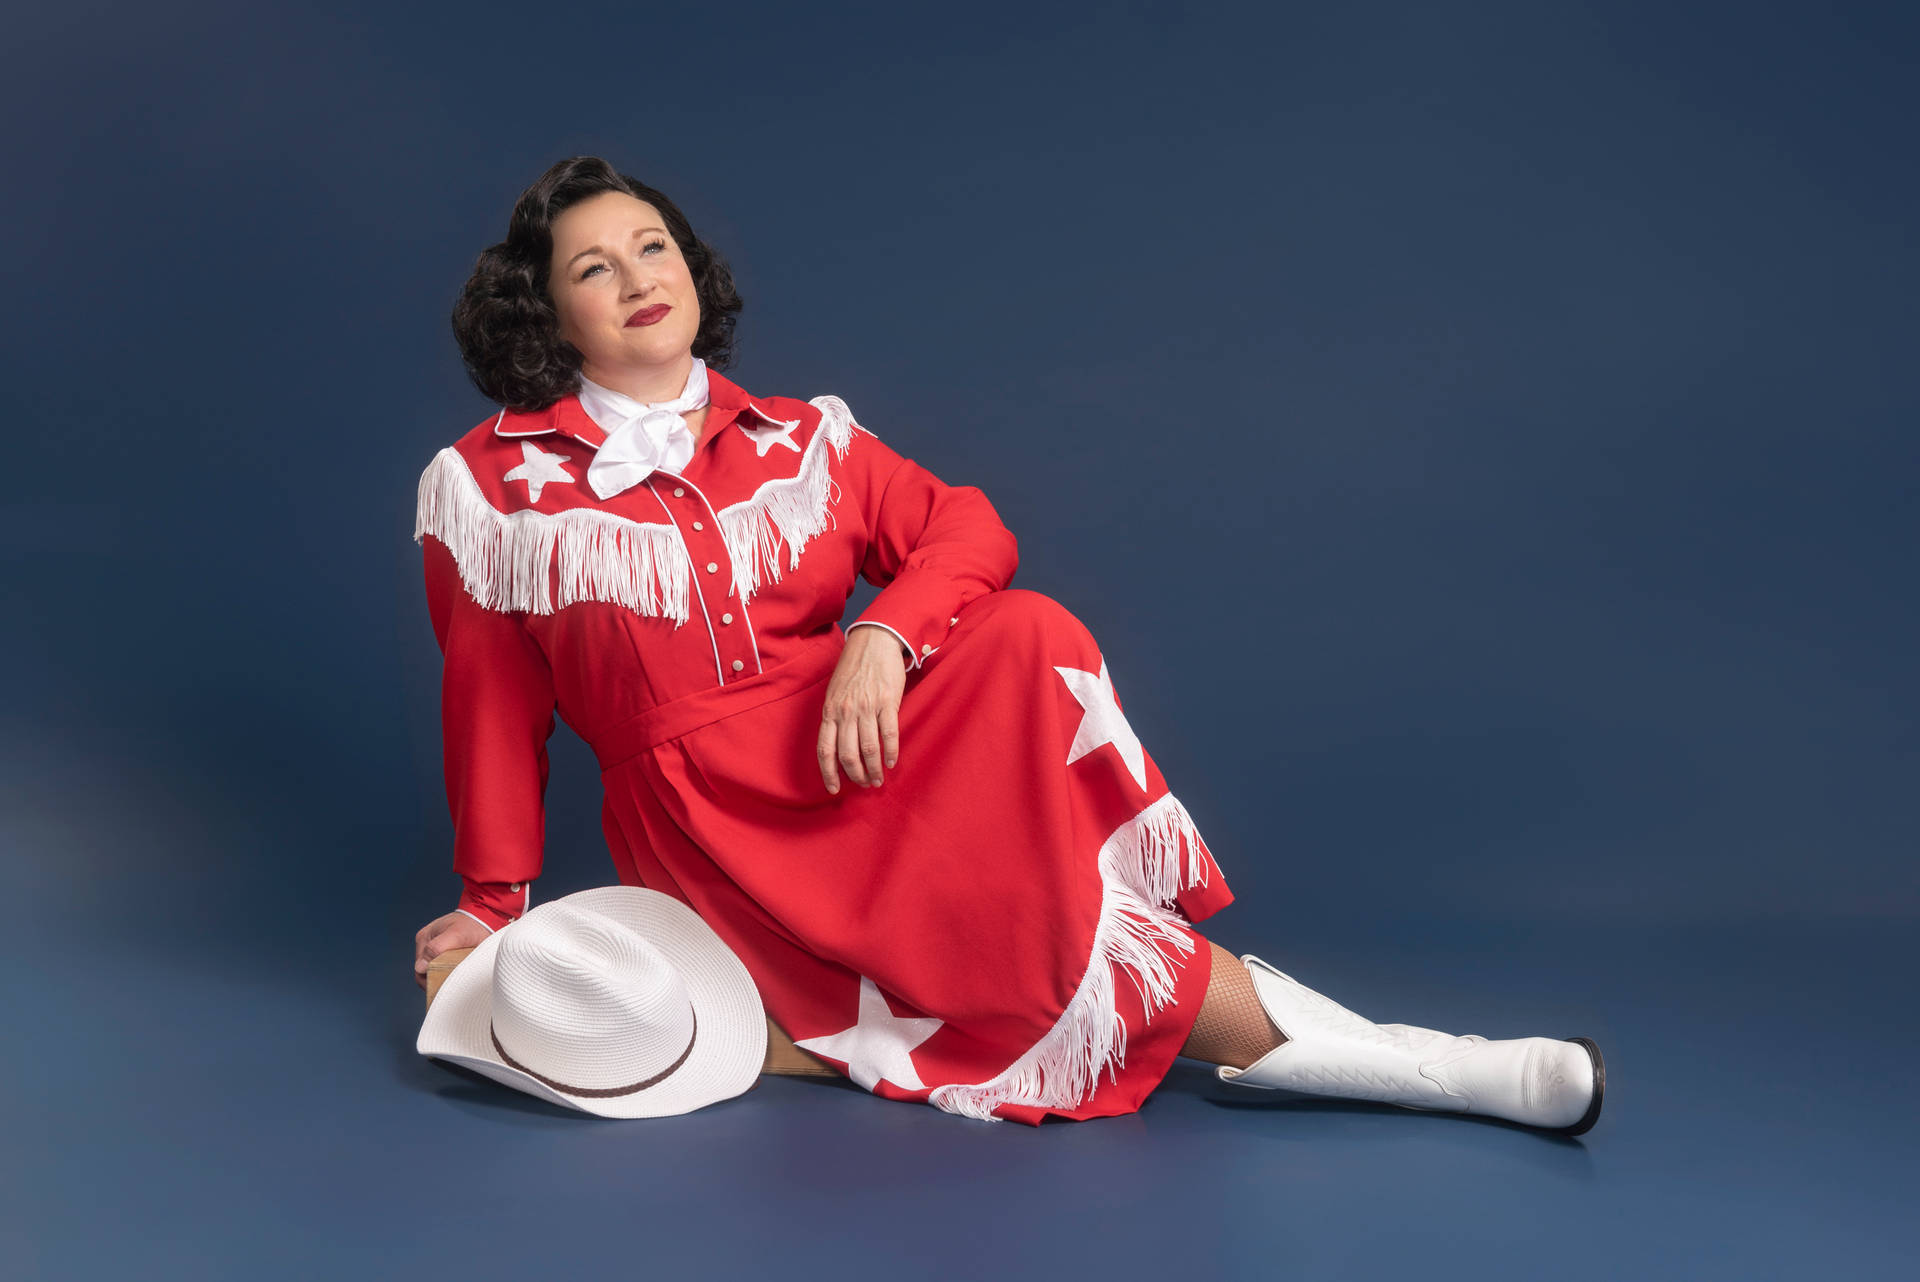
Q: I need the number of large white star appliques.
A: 2